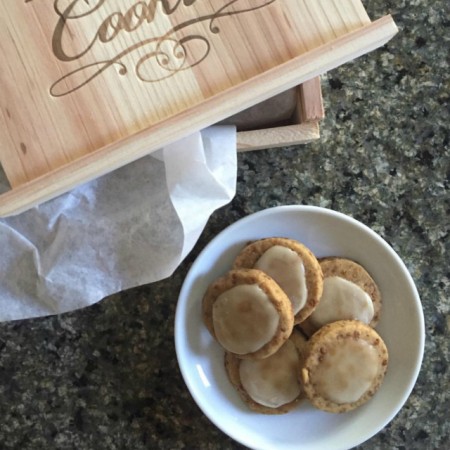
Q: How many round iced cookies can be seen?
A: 5